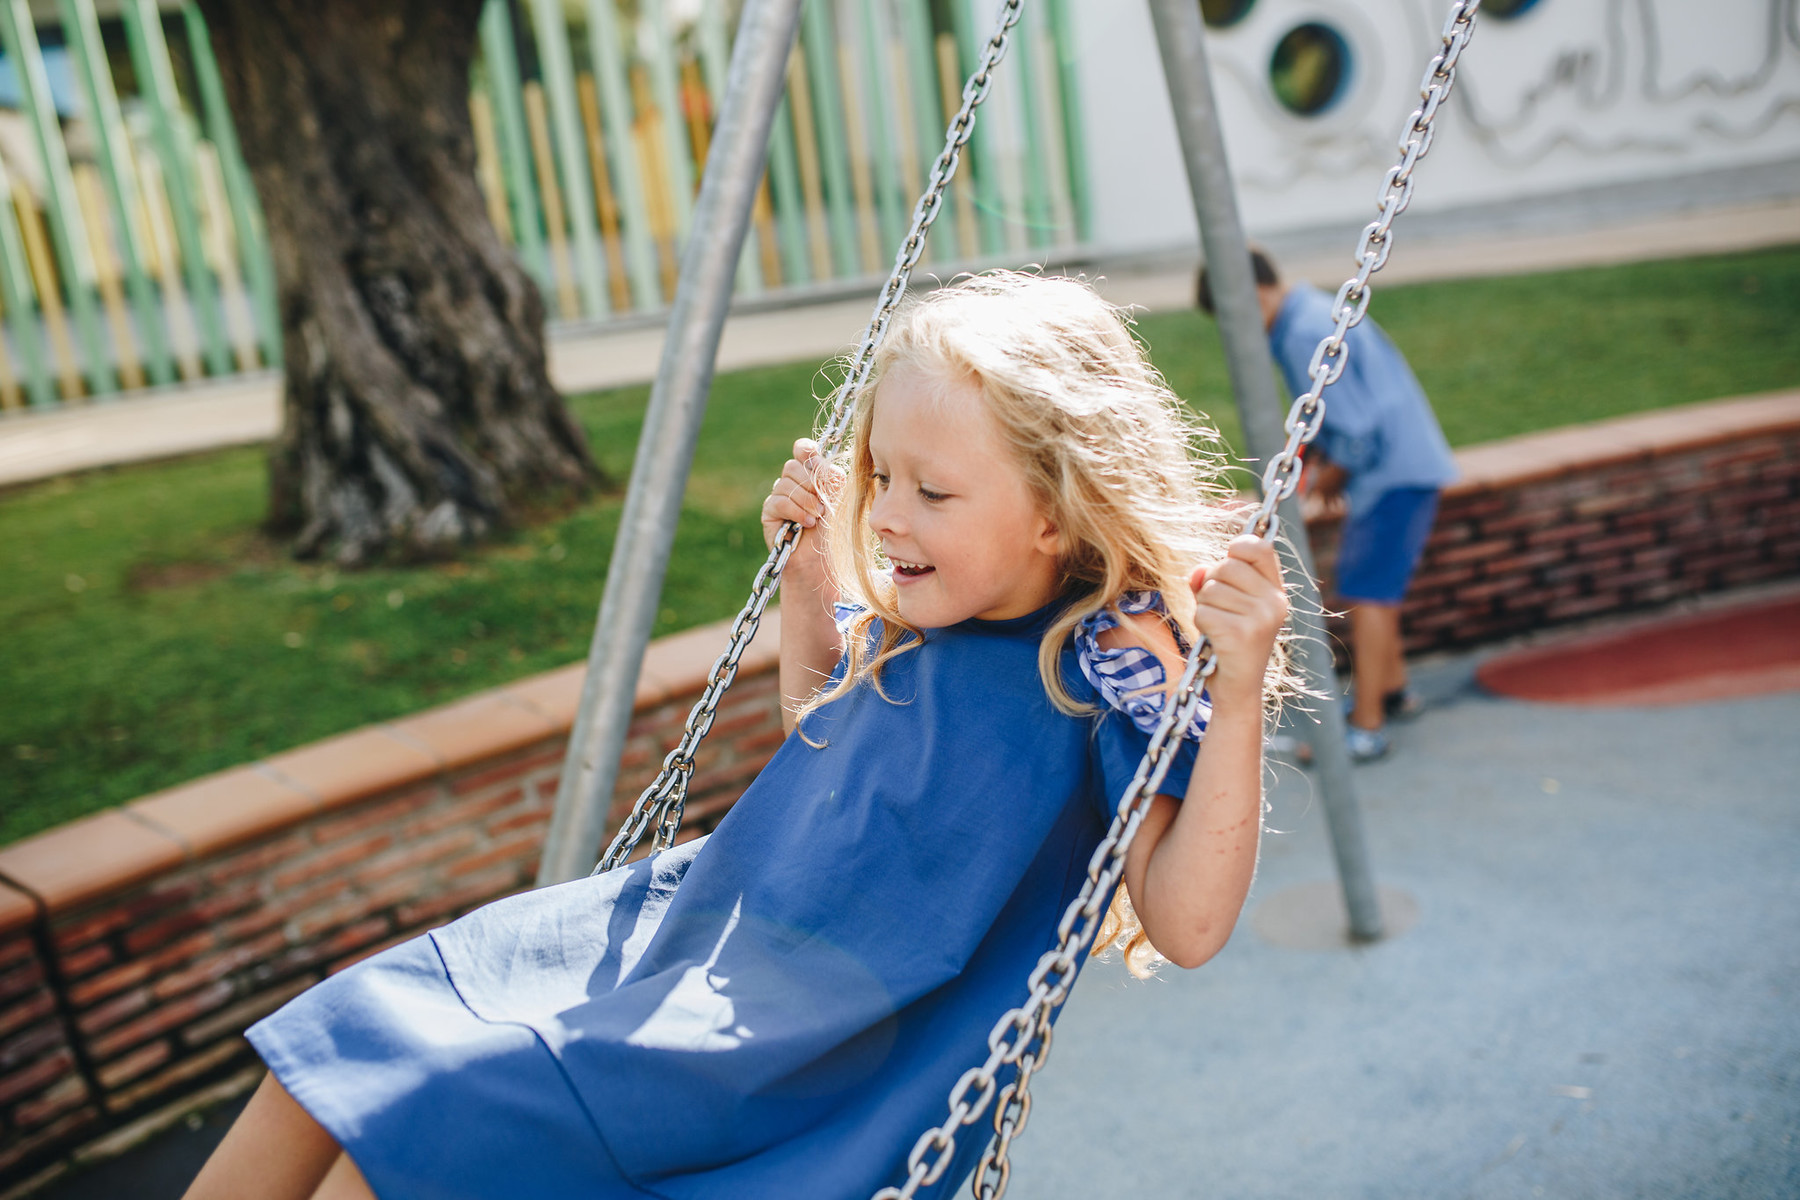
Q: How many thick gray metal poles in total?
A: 2